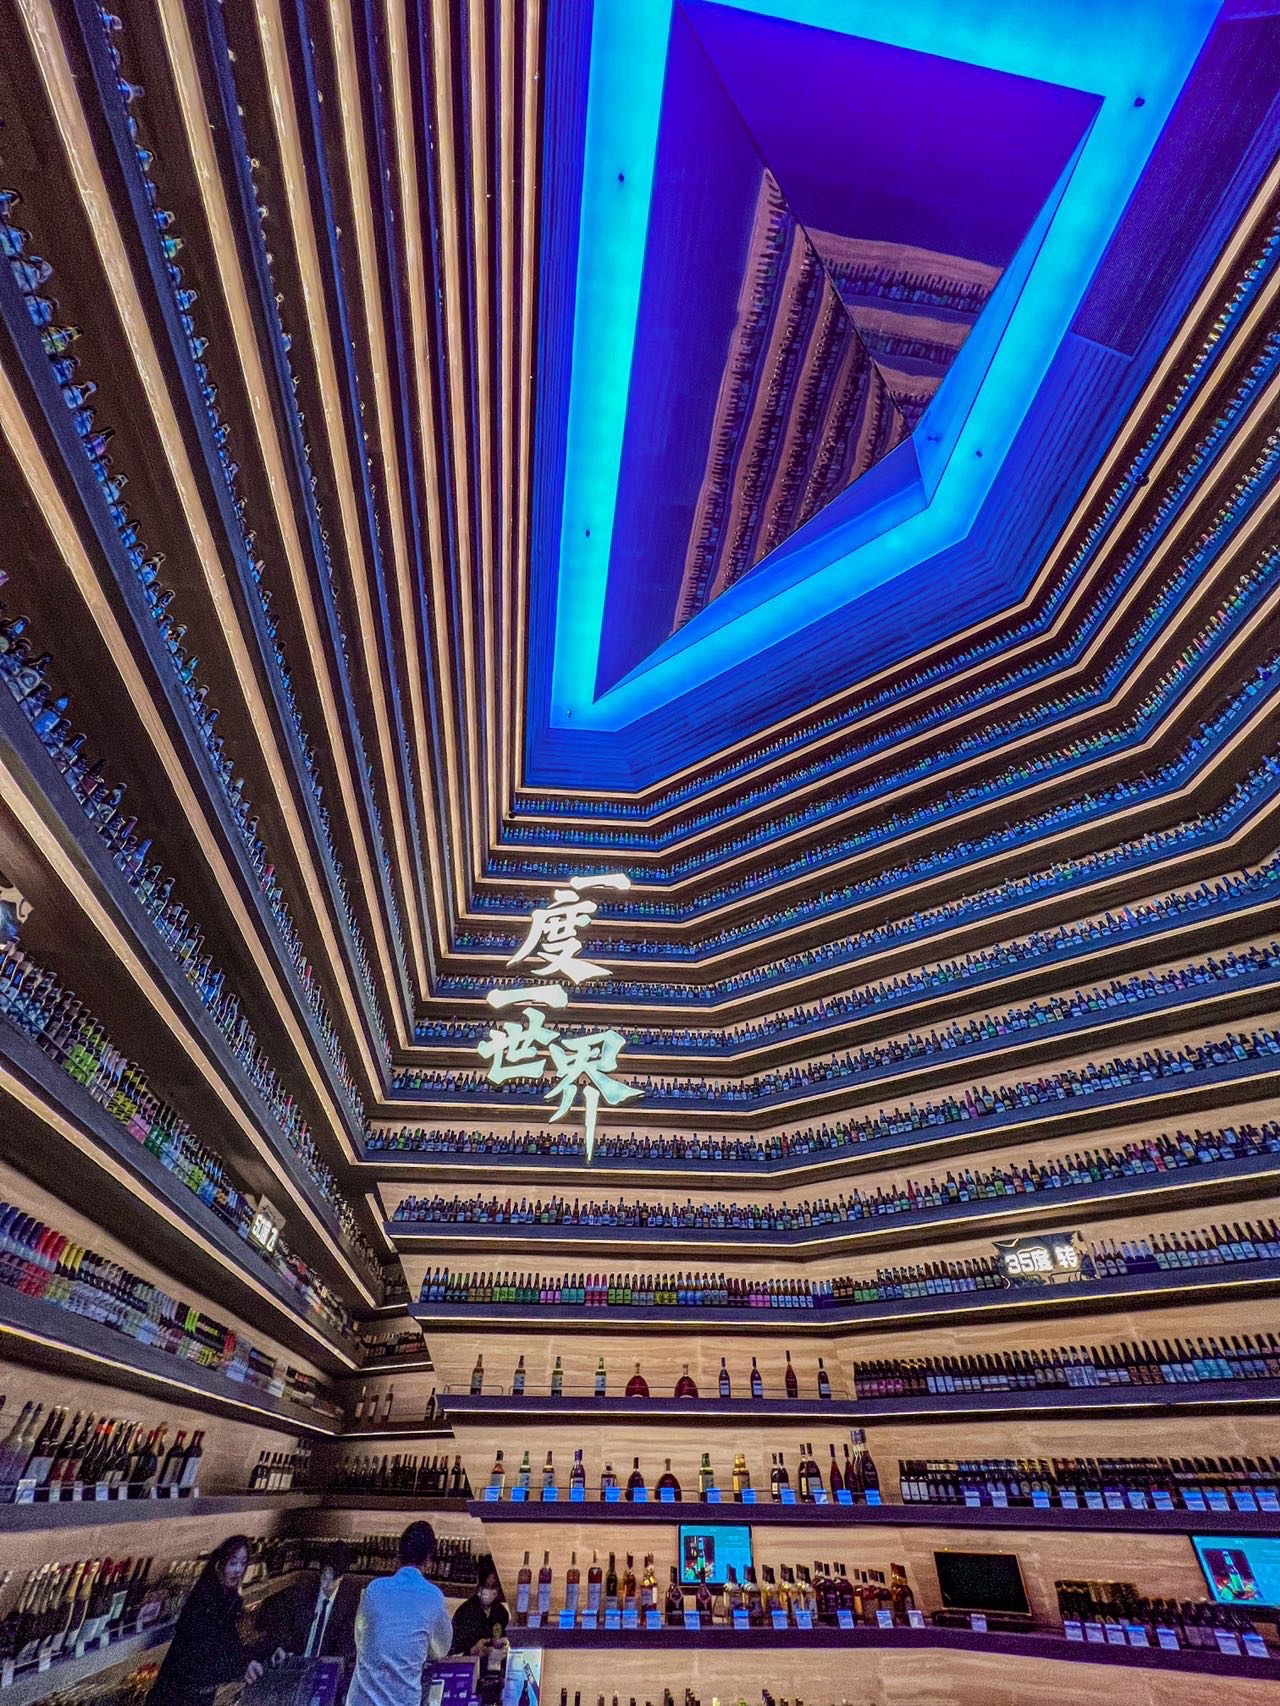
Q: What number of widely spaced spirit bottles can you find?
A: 10